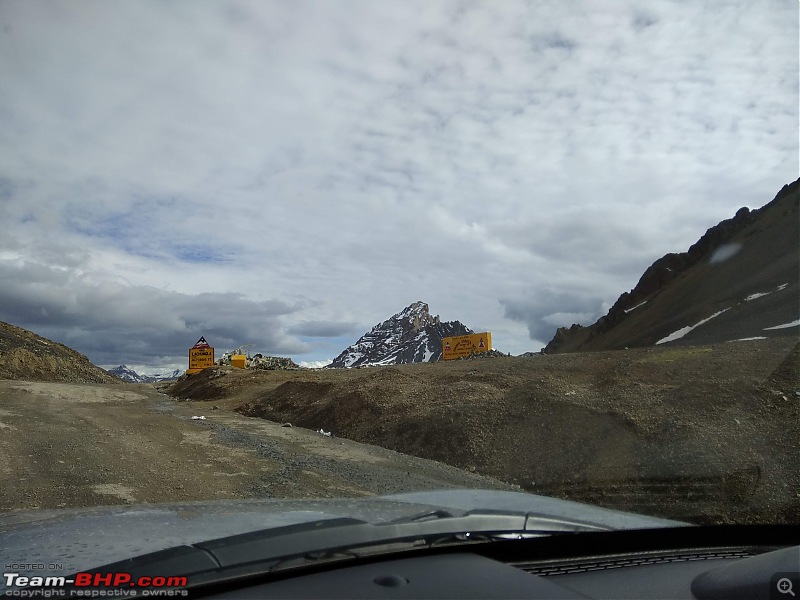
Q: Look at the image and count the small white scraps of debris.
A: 2